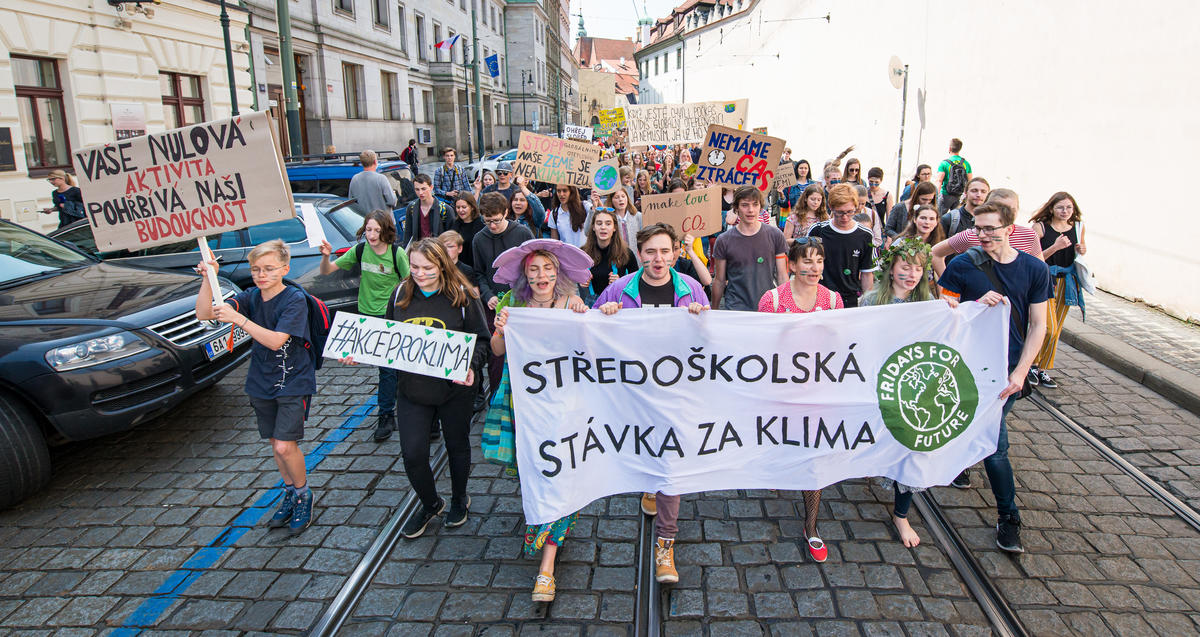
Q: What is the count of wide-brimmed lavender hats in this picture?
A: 1